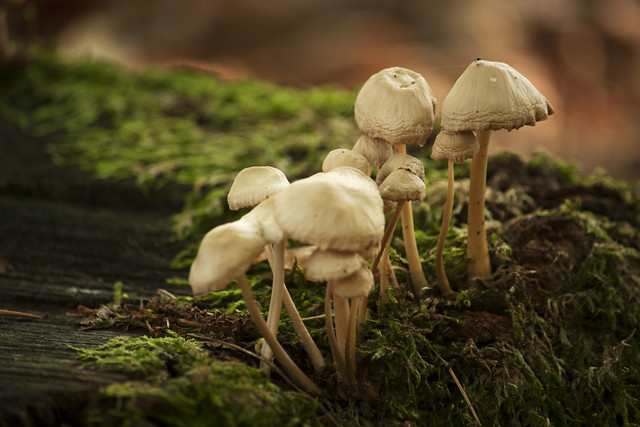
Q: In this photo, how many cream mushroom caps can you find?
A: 12